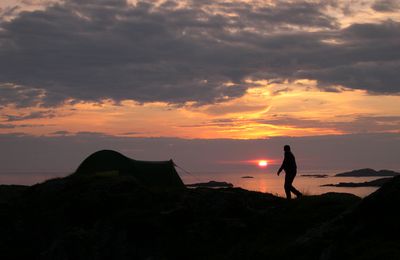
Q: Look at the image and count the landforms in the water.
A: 5